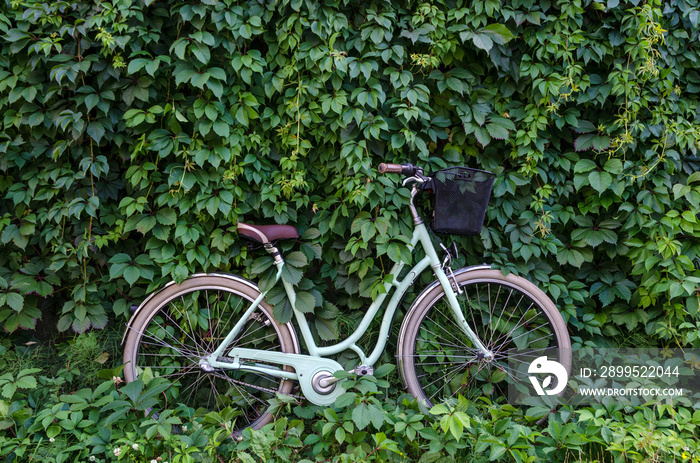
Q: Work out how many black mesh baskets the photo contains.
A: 1